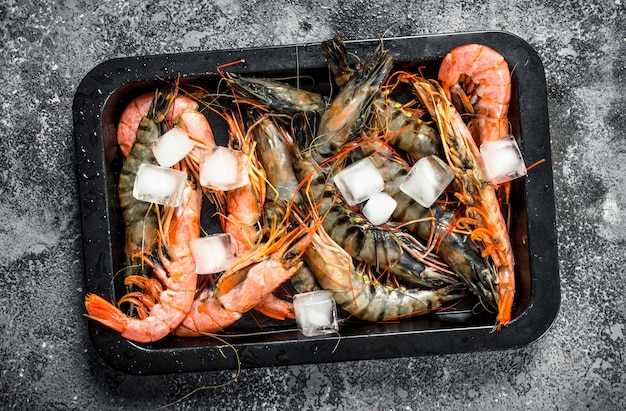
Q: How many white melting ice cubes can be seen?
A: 9